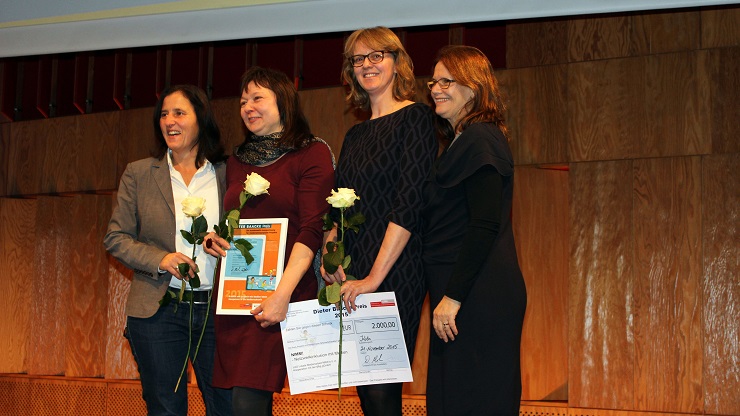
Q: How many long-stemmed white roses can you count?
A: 3